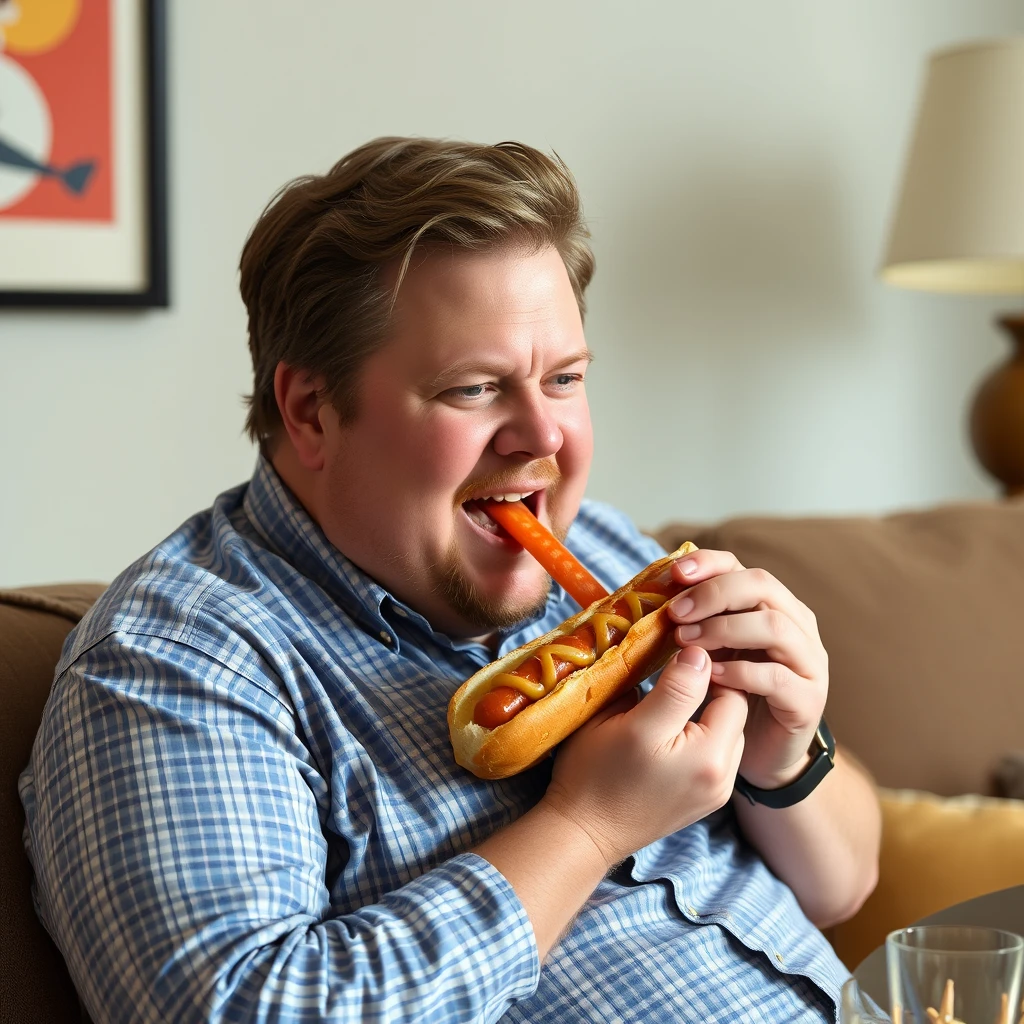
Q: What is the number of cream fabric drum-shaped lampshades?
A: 1